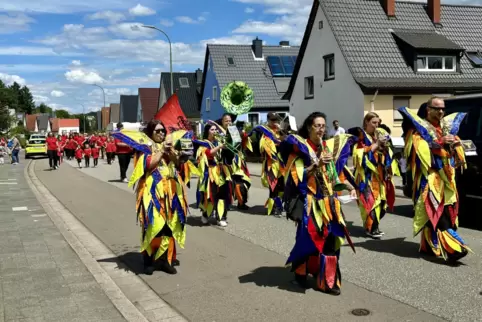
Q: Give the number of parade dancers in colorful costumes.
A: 7